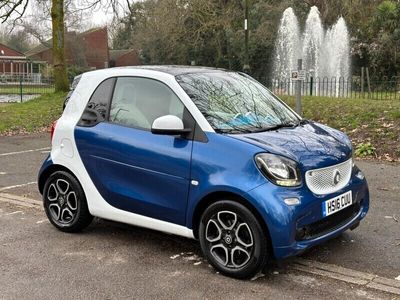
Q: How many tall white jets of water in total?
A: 3